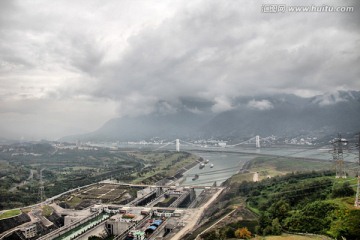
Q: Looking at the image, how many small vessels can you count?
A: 4